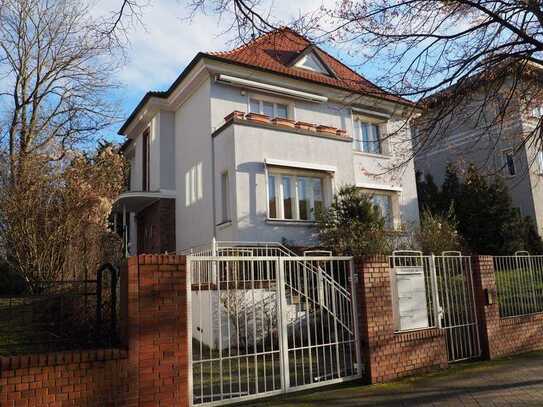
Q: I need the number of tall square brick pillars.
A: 3